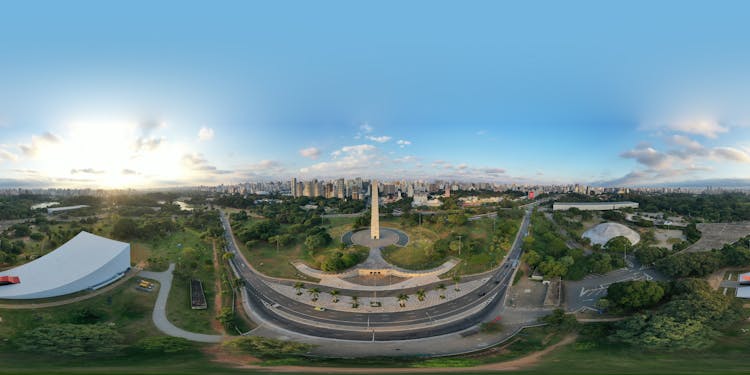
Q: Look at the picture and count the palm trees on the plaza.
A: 8